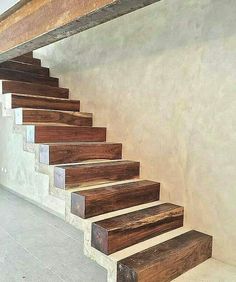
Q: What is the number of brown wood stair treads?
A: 13